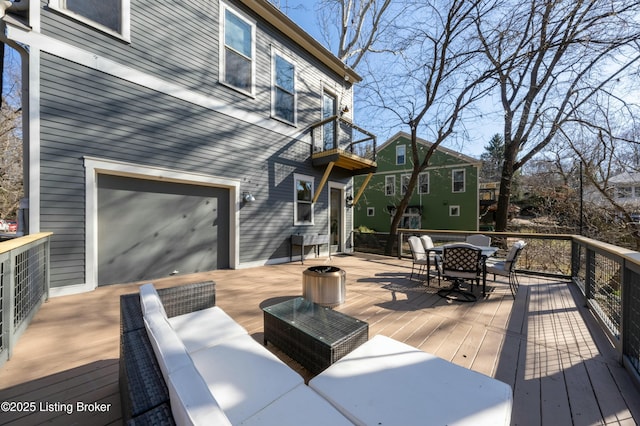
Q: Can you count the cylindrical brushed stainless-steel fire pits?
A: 1